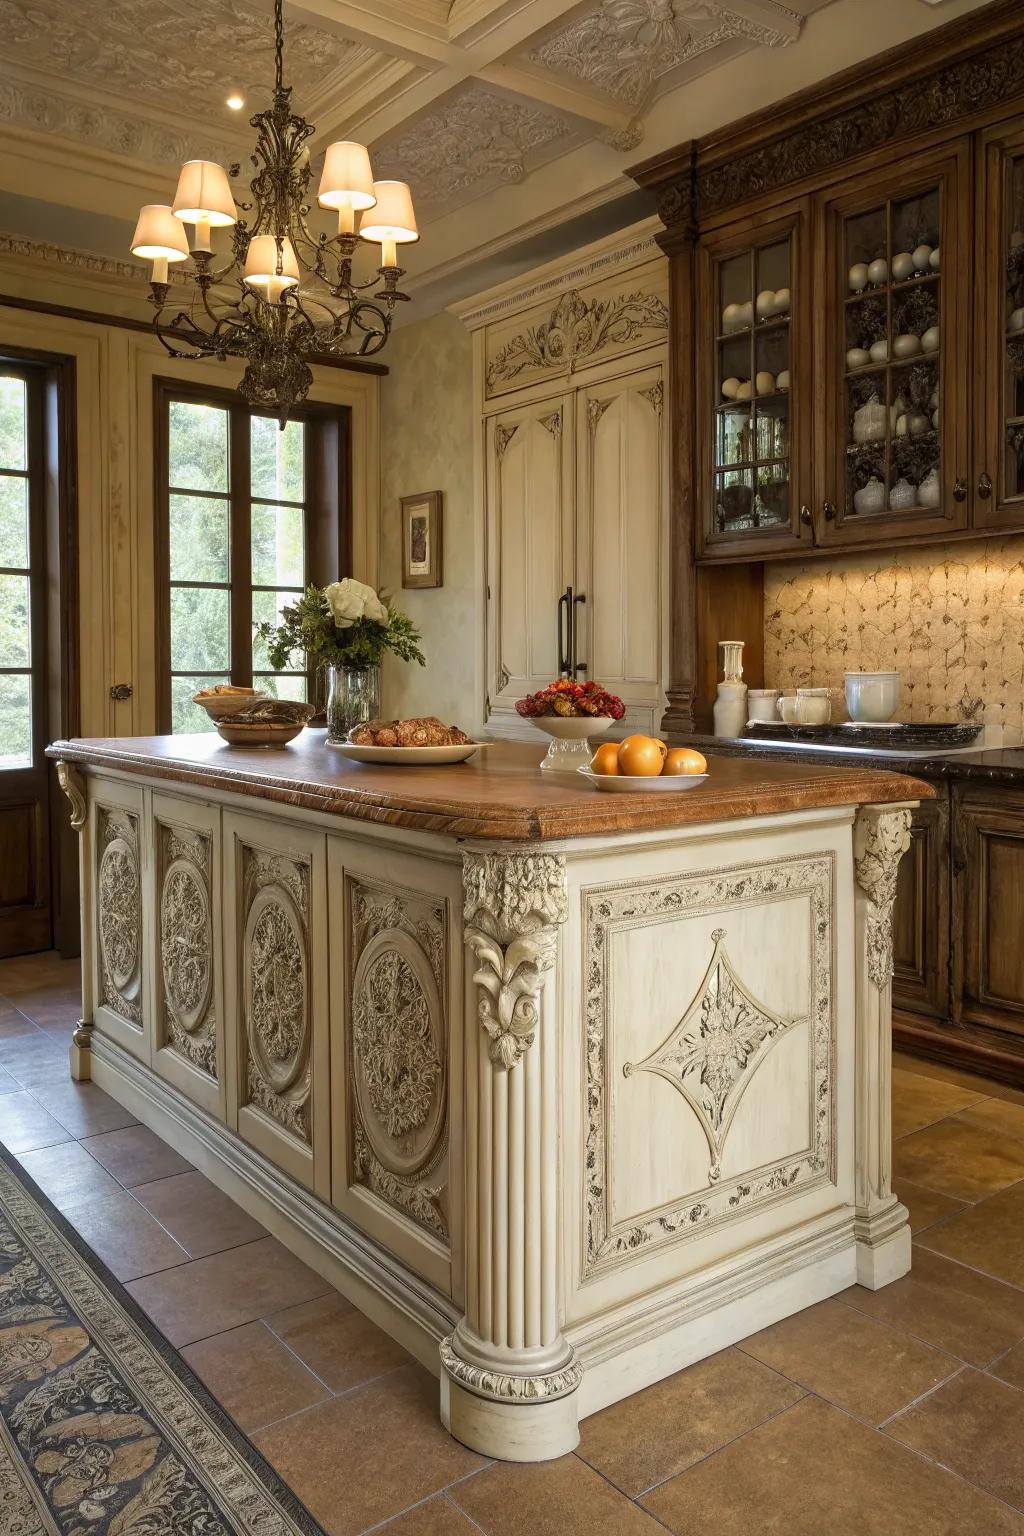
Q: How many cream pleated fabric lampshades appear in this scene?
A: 5